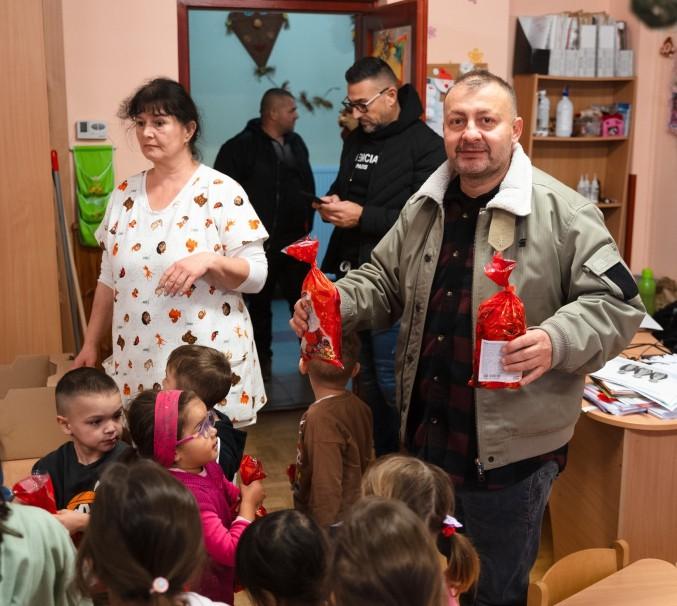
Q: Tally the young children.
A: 9